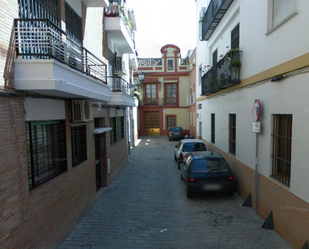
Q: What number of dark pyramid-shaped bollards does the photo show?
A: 3